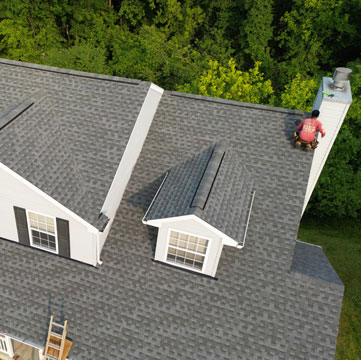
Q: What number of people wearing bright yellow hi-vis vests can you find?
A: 0